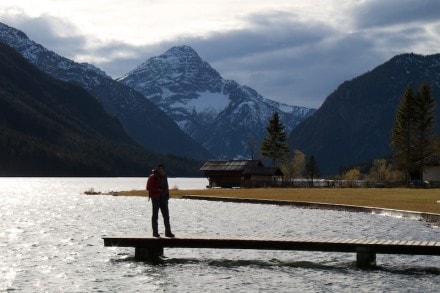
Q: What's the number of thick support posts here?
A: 2